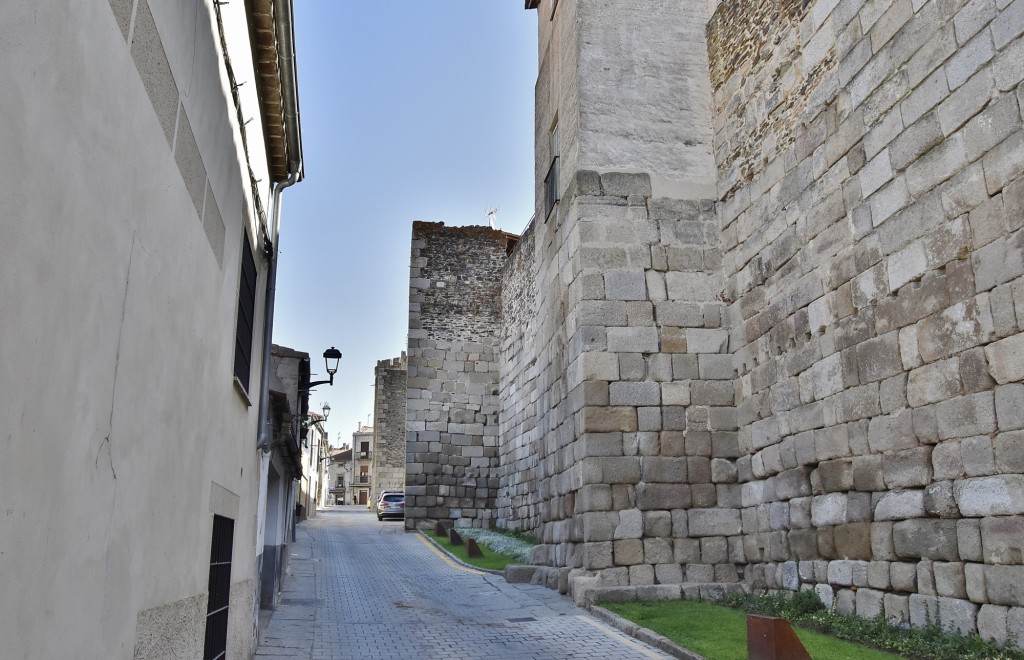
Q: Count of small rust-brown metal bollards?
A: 4